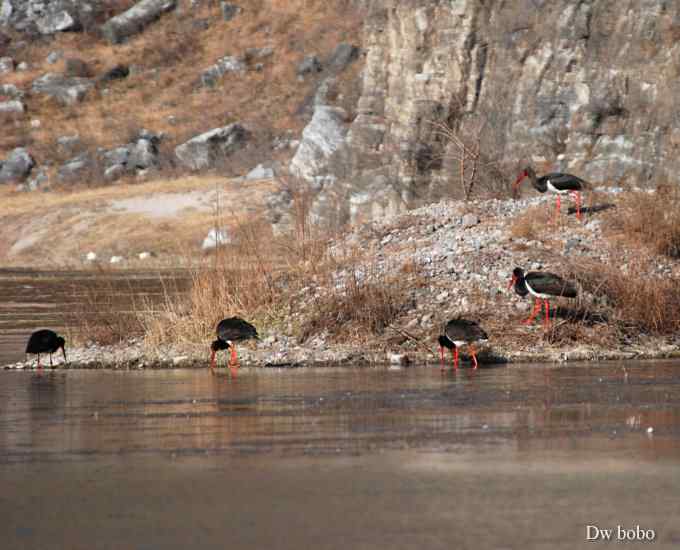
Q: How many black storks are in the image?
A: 5